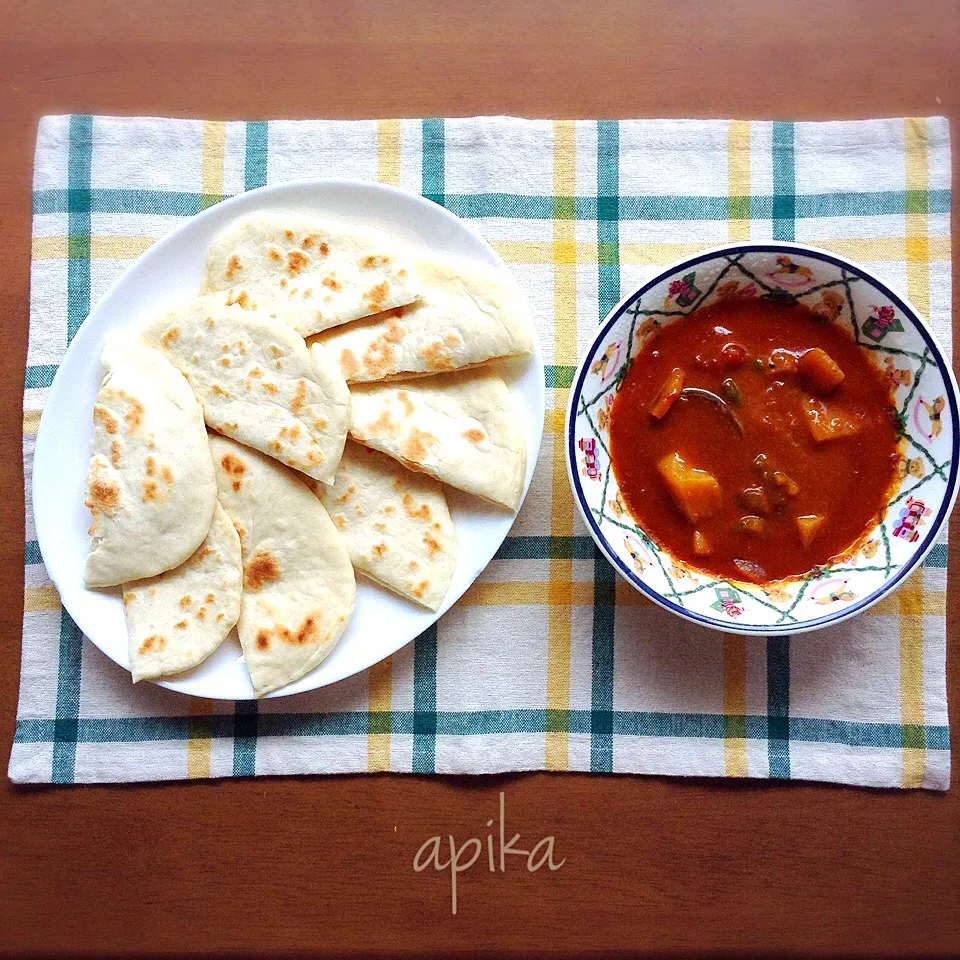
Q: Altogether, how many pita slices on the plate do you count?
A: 8